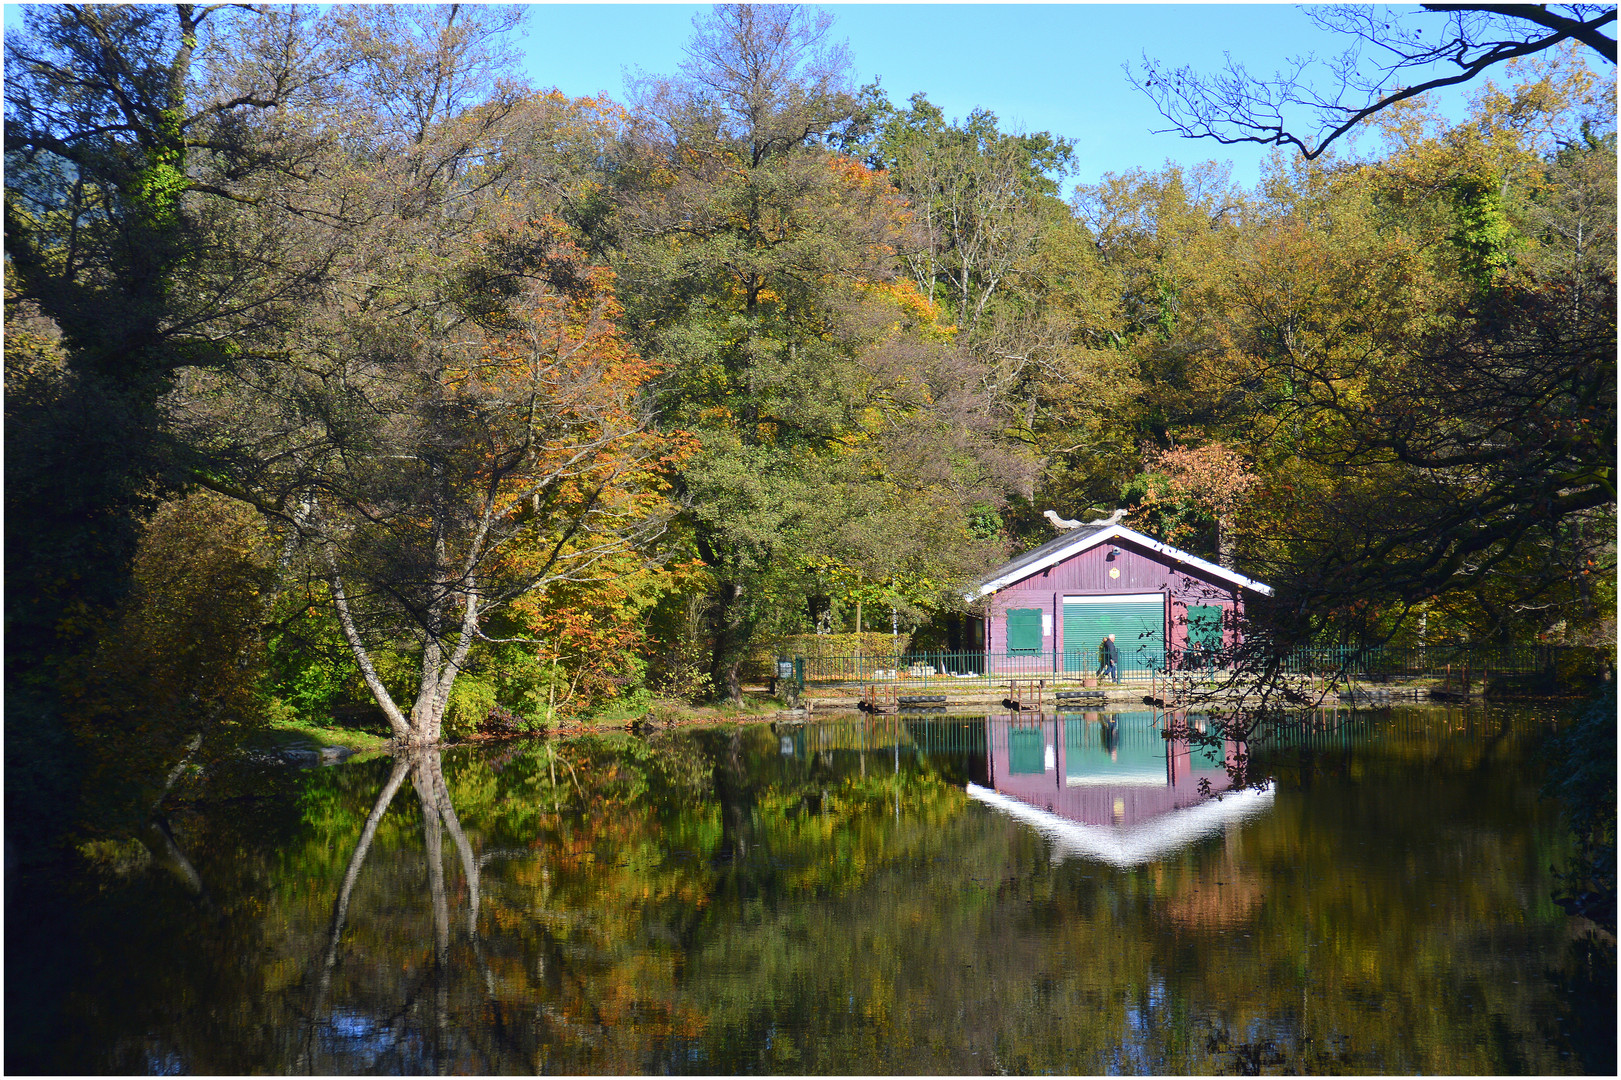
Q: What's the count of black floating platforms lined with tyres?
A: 2